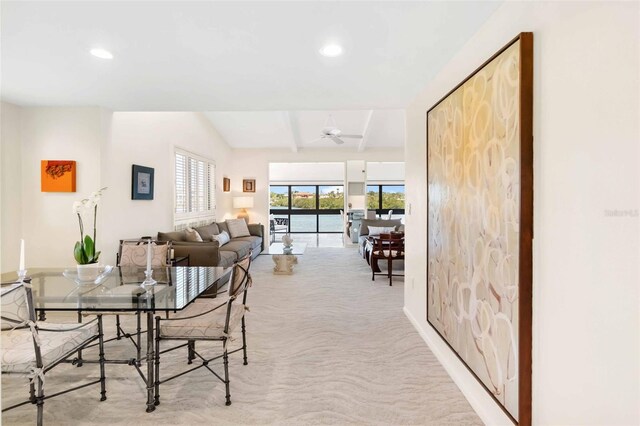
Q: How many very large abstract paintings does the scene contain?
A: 1